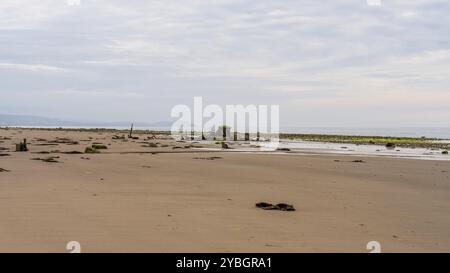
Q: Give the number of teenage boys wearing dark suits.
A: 0